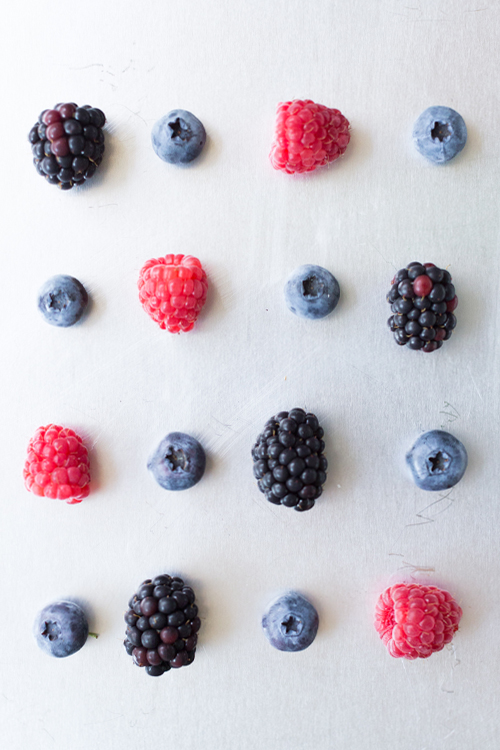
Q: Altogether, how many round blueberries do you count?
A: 8